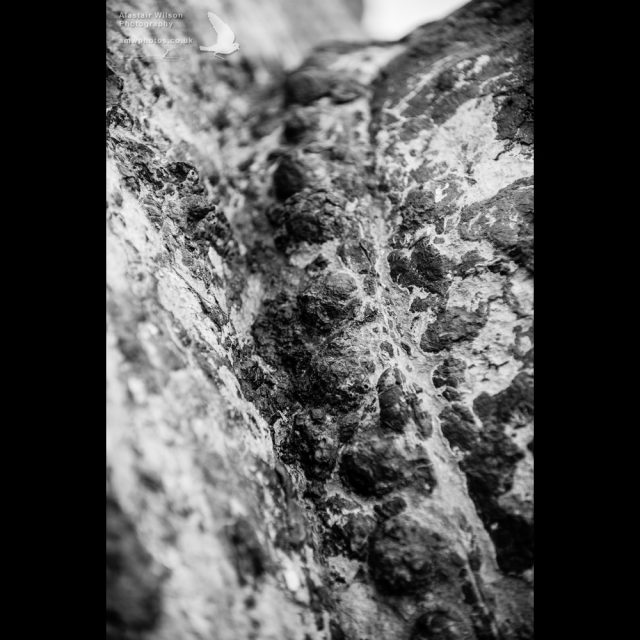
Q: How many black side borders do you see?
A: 2